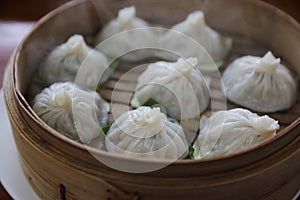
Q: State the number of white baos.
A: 8